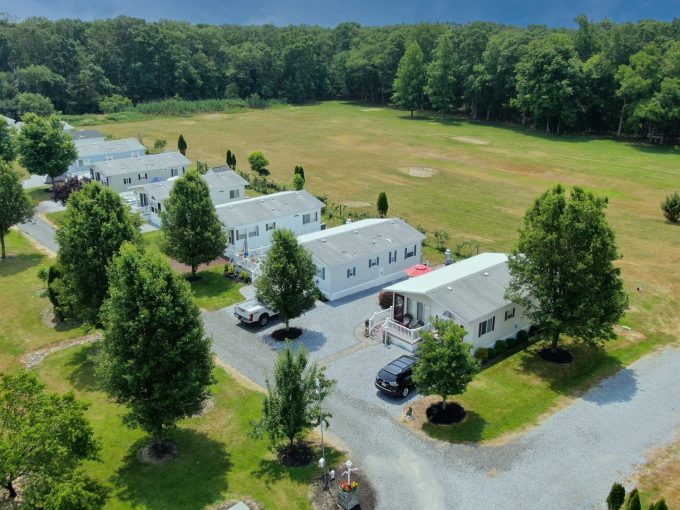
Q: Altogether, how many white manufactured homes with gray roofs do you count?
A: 5